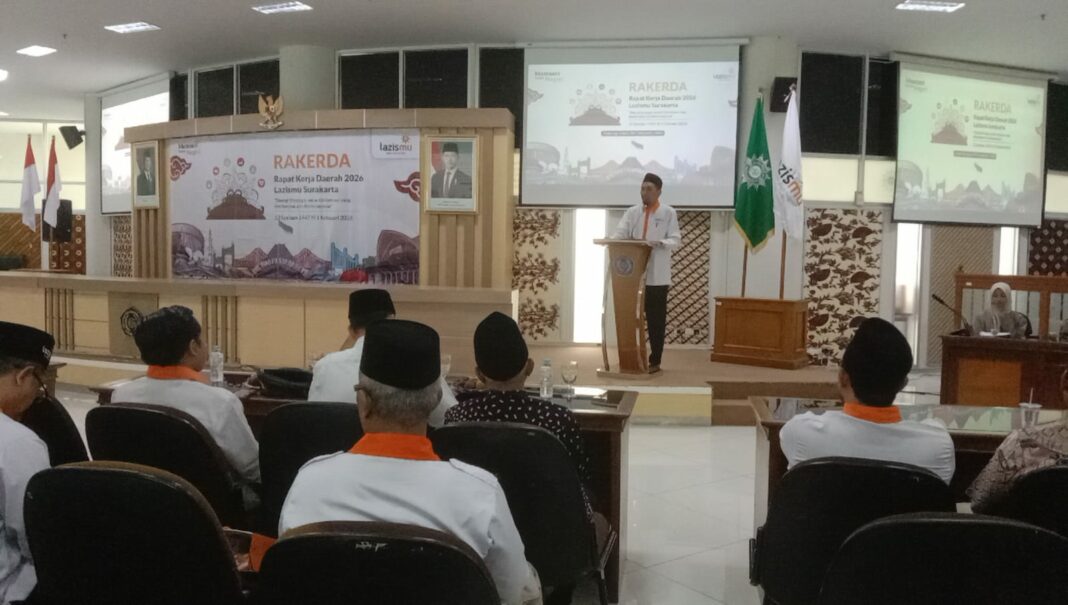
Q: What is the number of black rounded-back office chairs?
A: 9